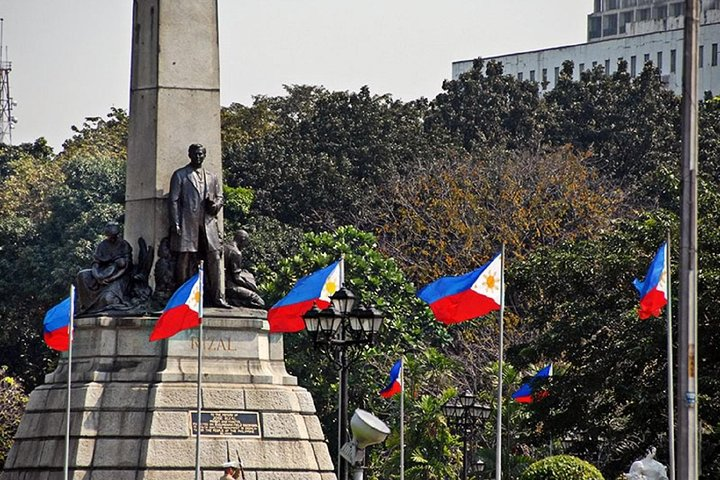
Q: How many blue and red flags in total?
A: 7